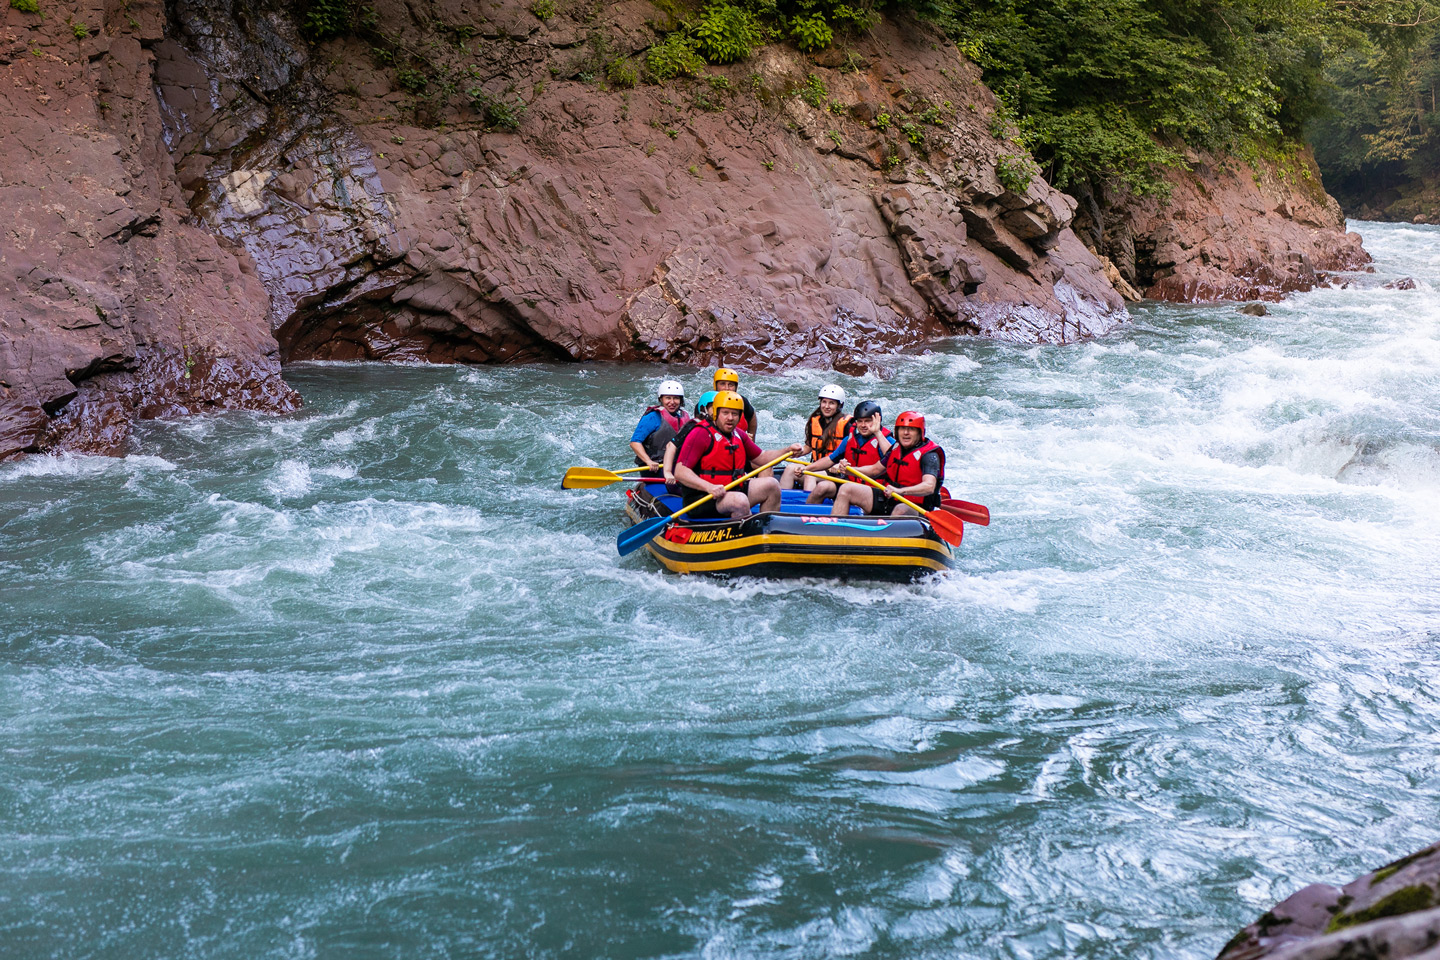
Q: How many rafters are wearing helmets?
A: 7